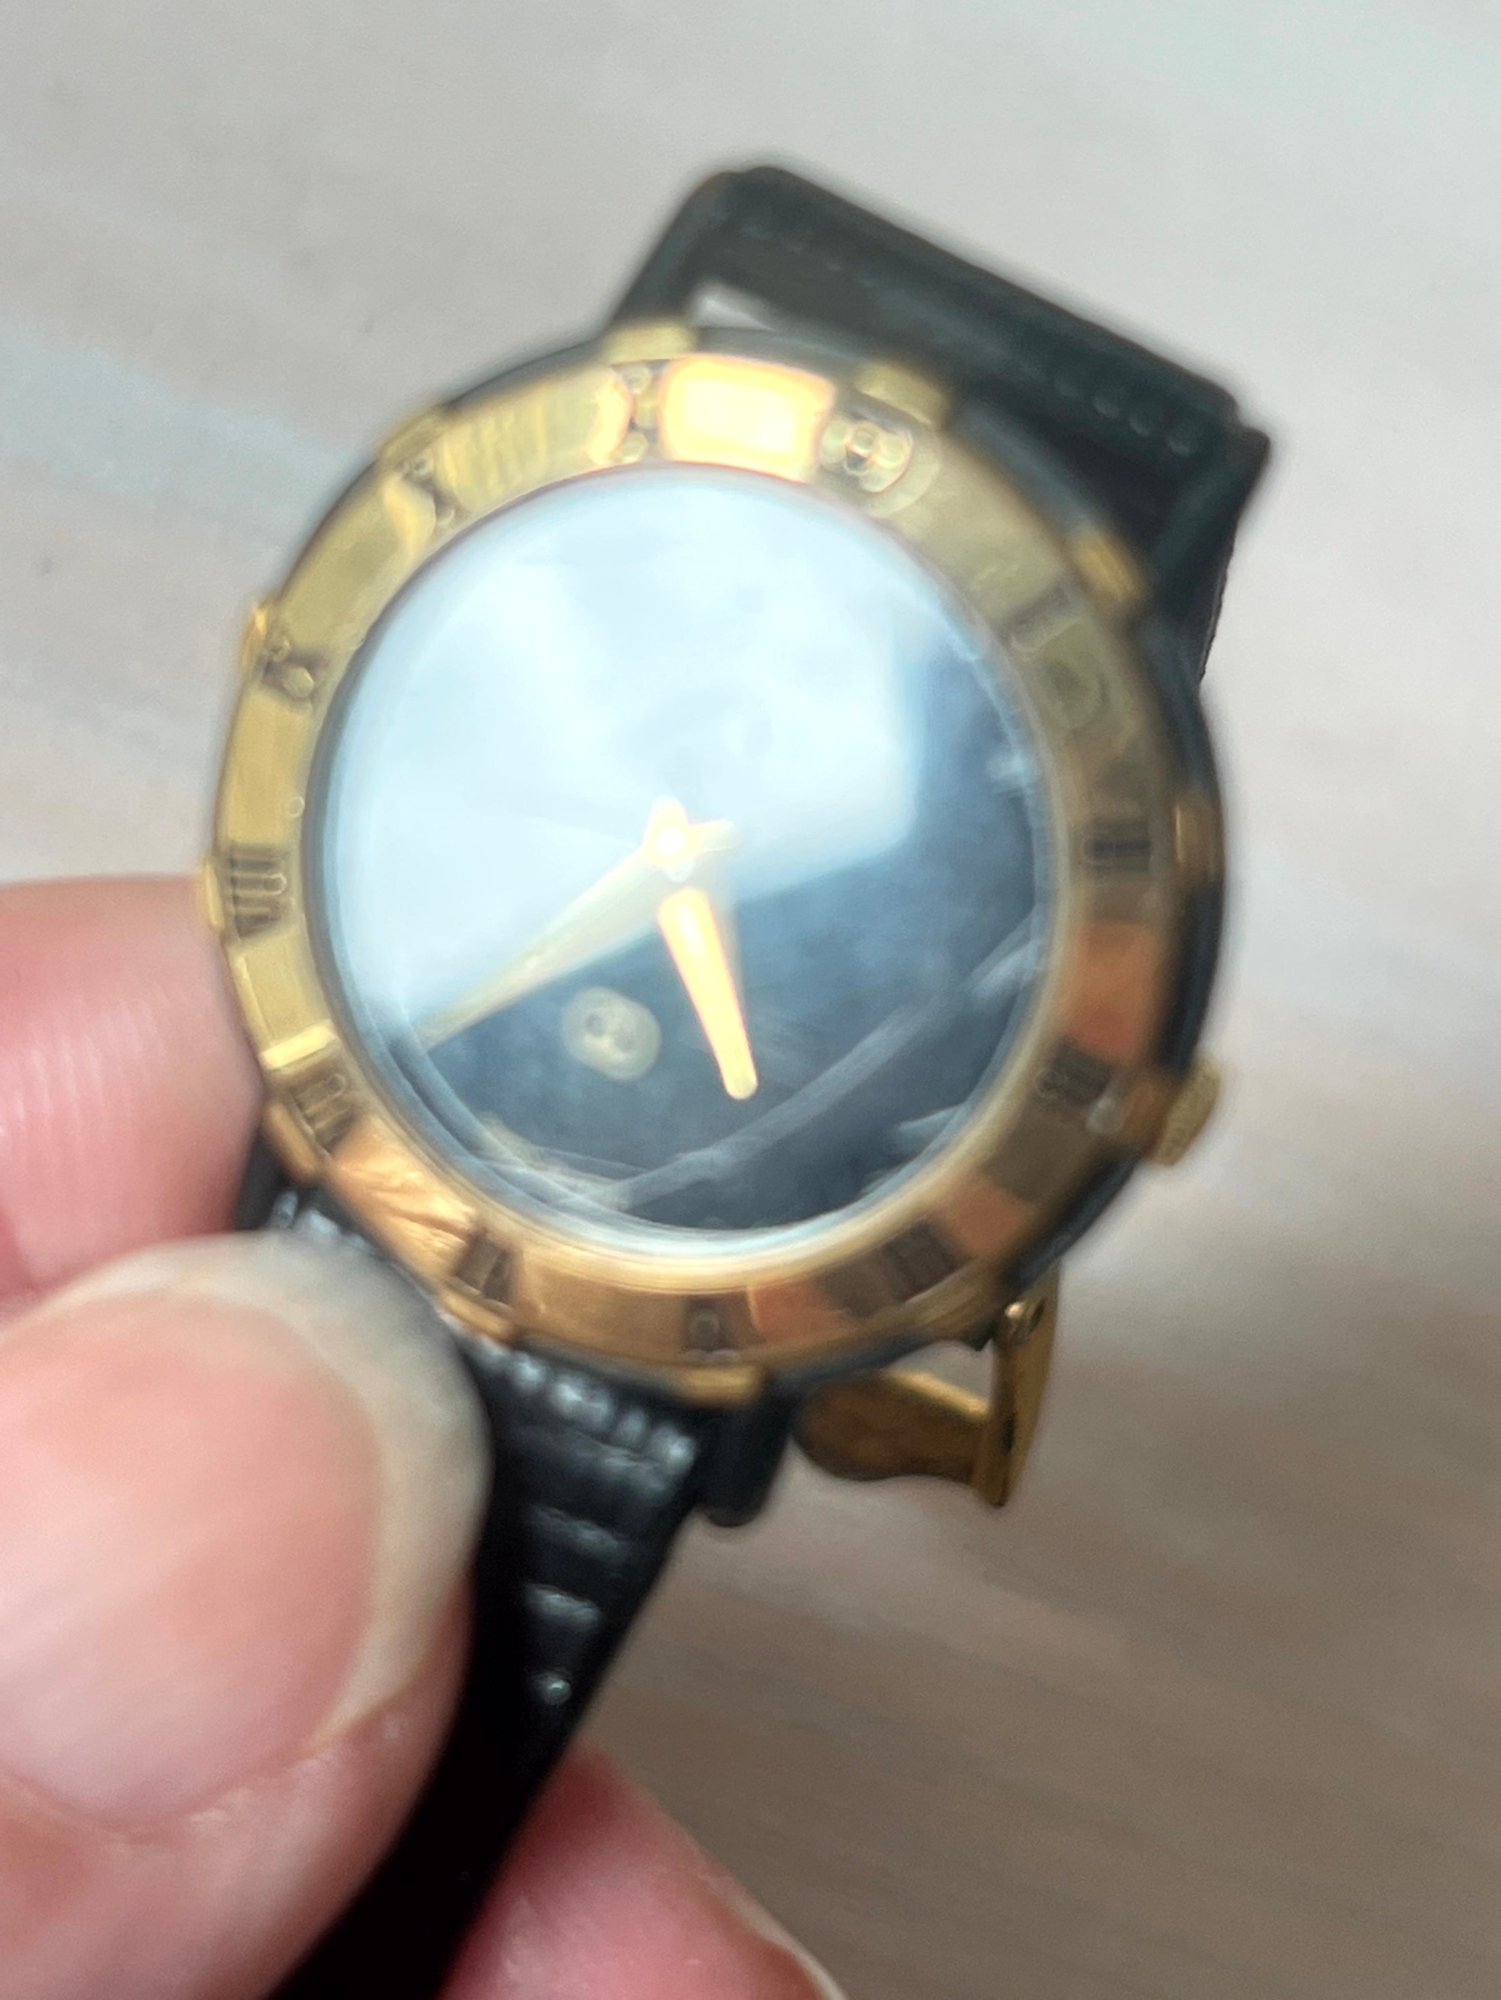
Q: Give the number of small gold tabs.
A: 12